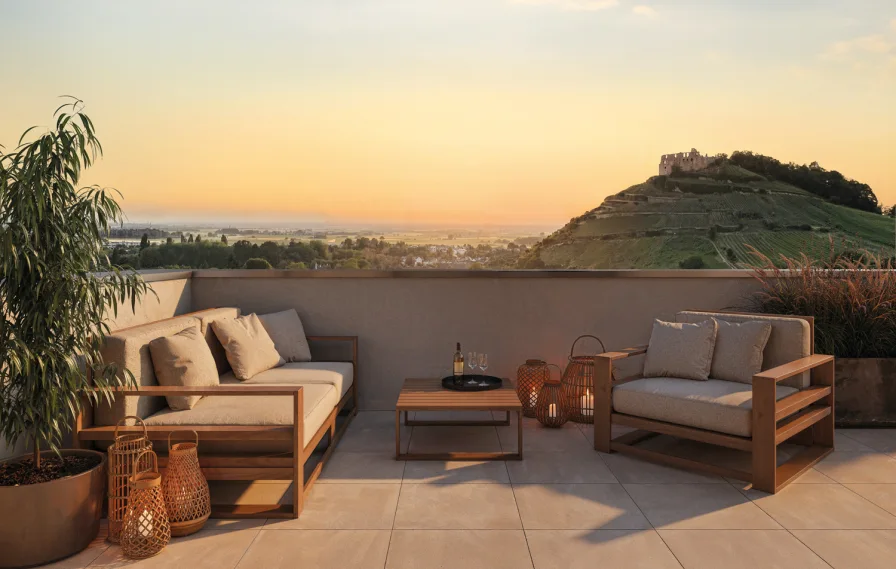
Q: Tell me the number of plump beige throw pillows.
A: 5